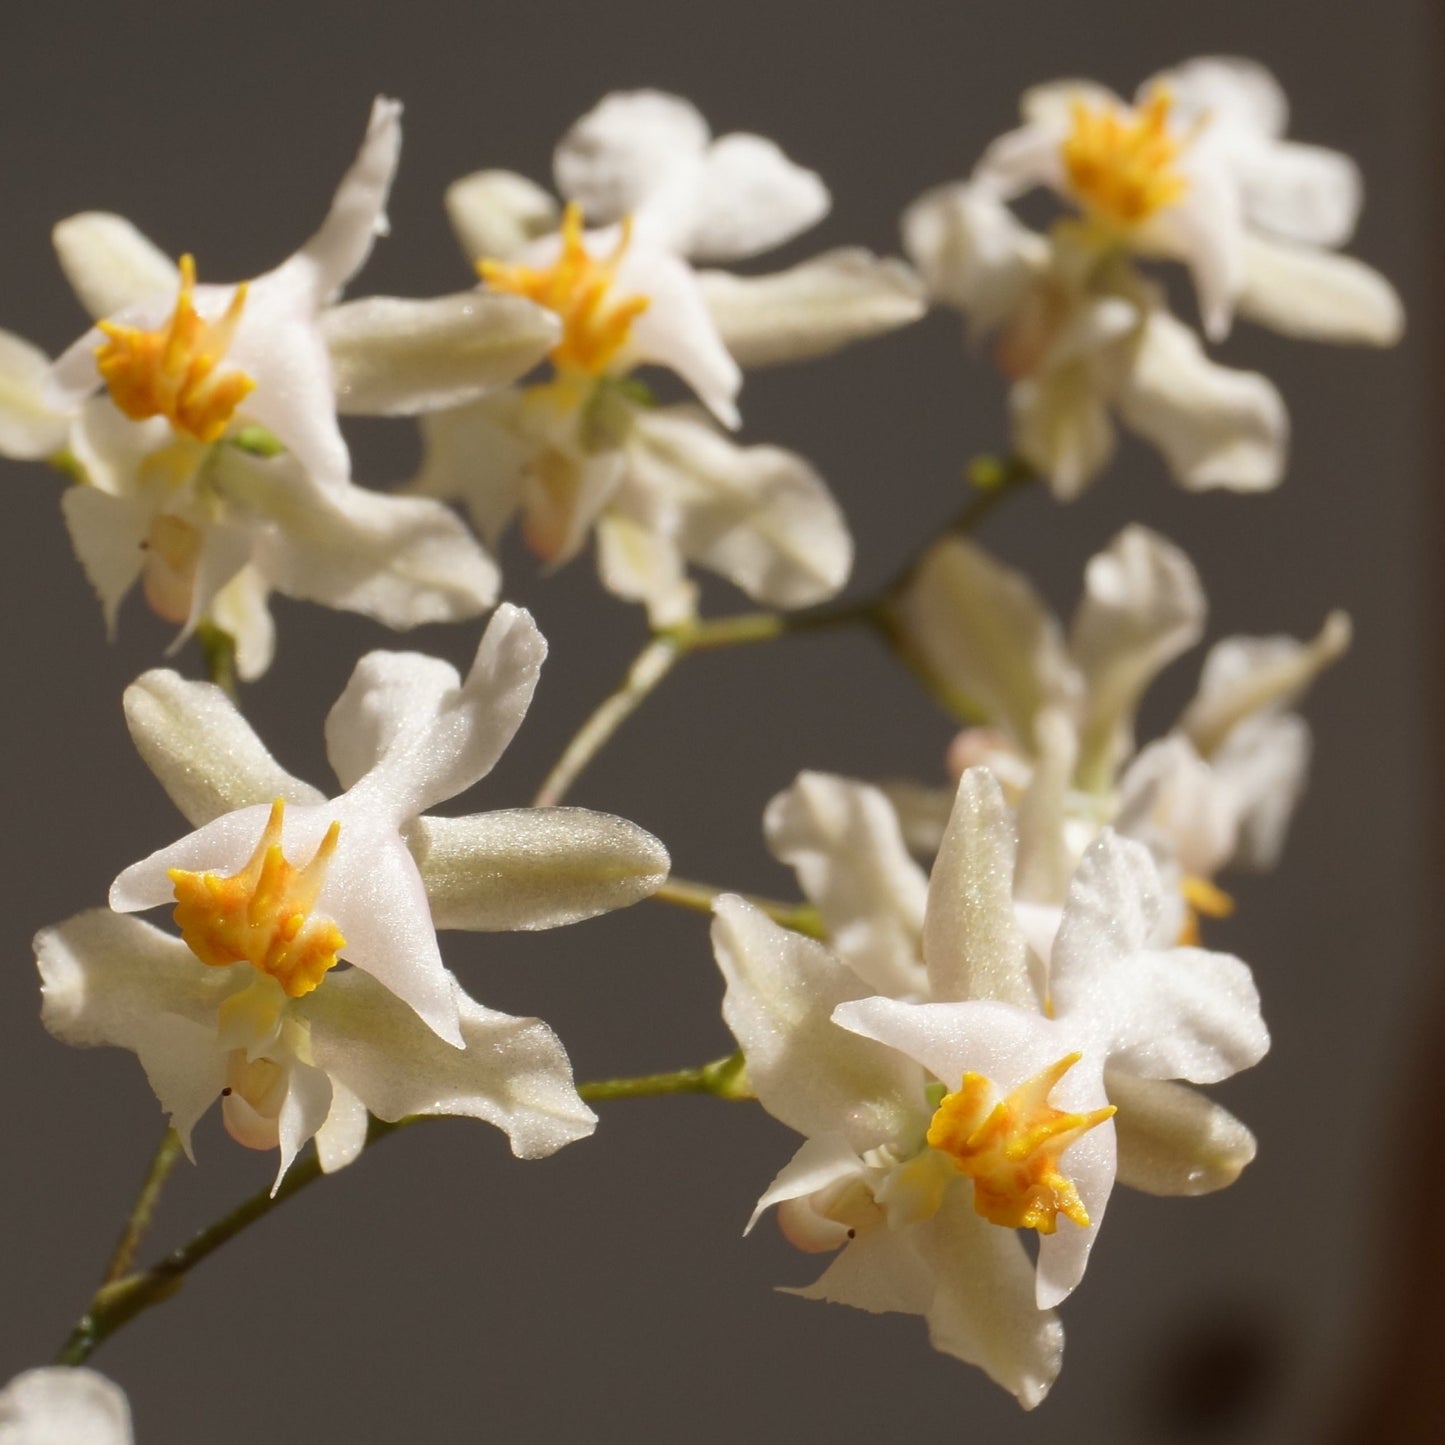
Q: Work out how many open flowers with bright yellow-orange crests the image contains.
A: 5